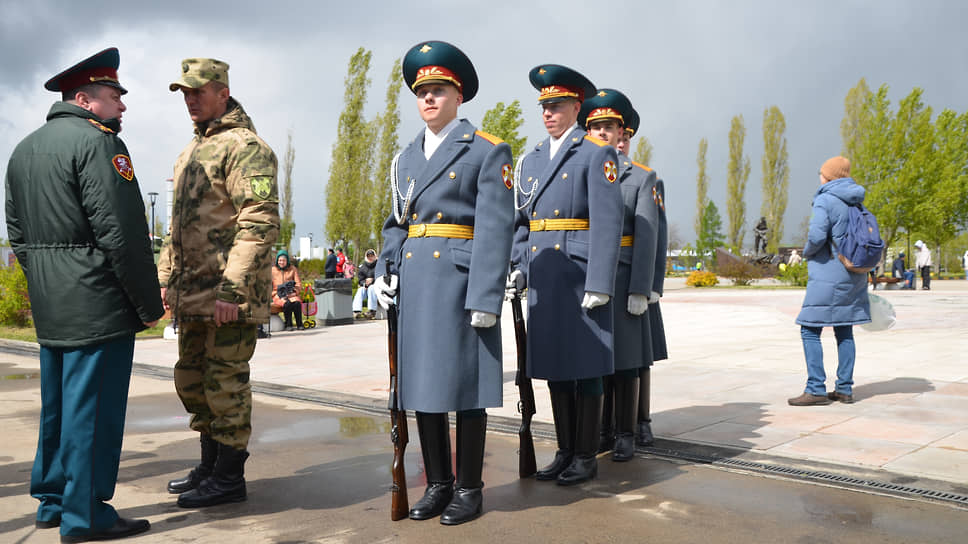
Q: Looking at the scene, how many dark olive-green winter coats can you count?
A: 1